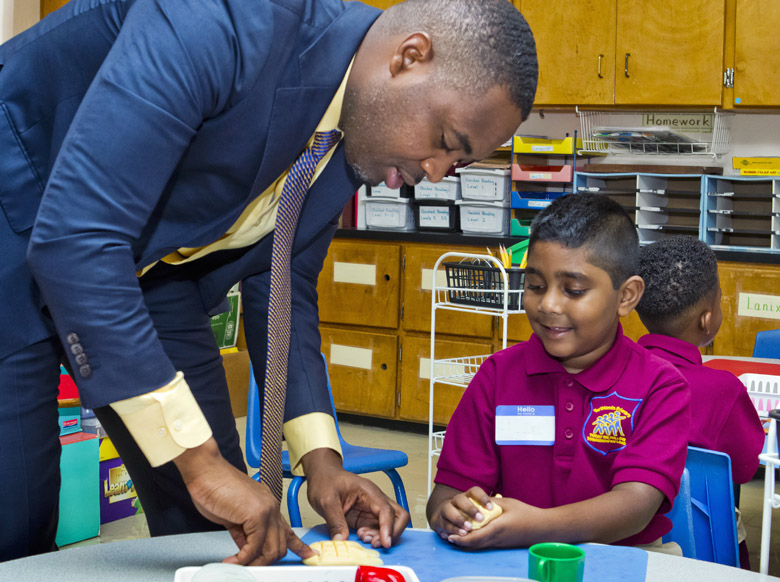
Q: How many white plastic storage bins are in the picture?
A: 4